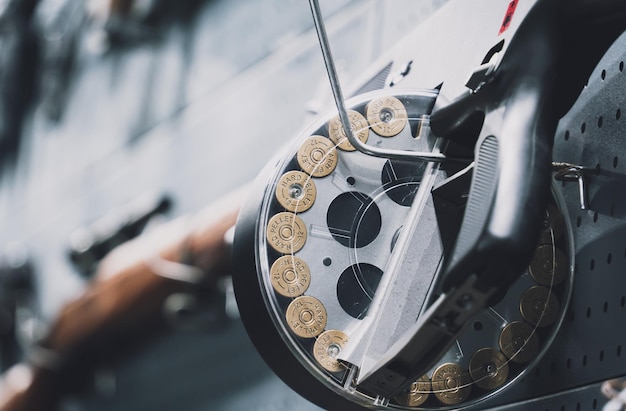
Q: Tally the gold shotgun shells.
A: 15